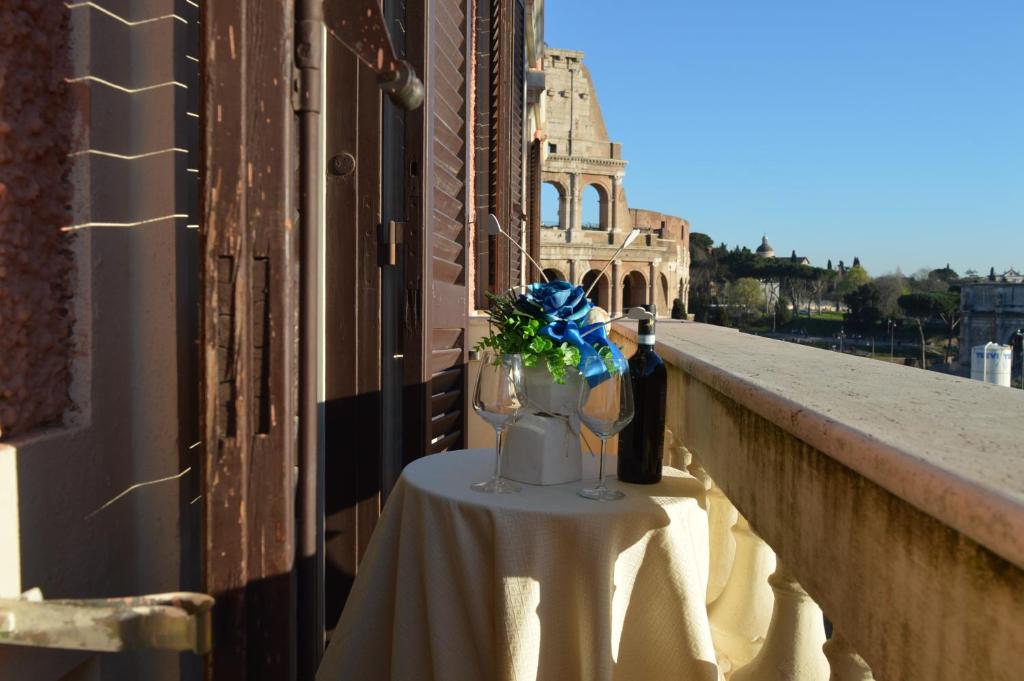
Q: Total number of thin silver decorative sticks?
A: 3